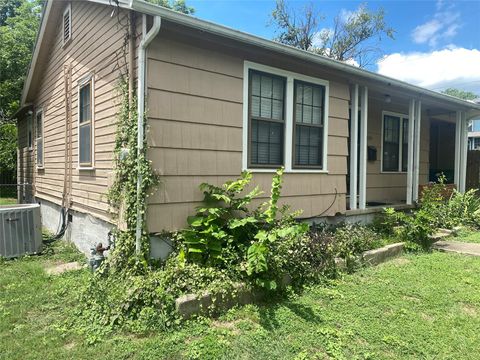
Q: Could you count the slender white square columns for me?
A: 6